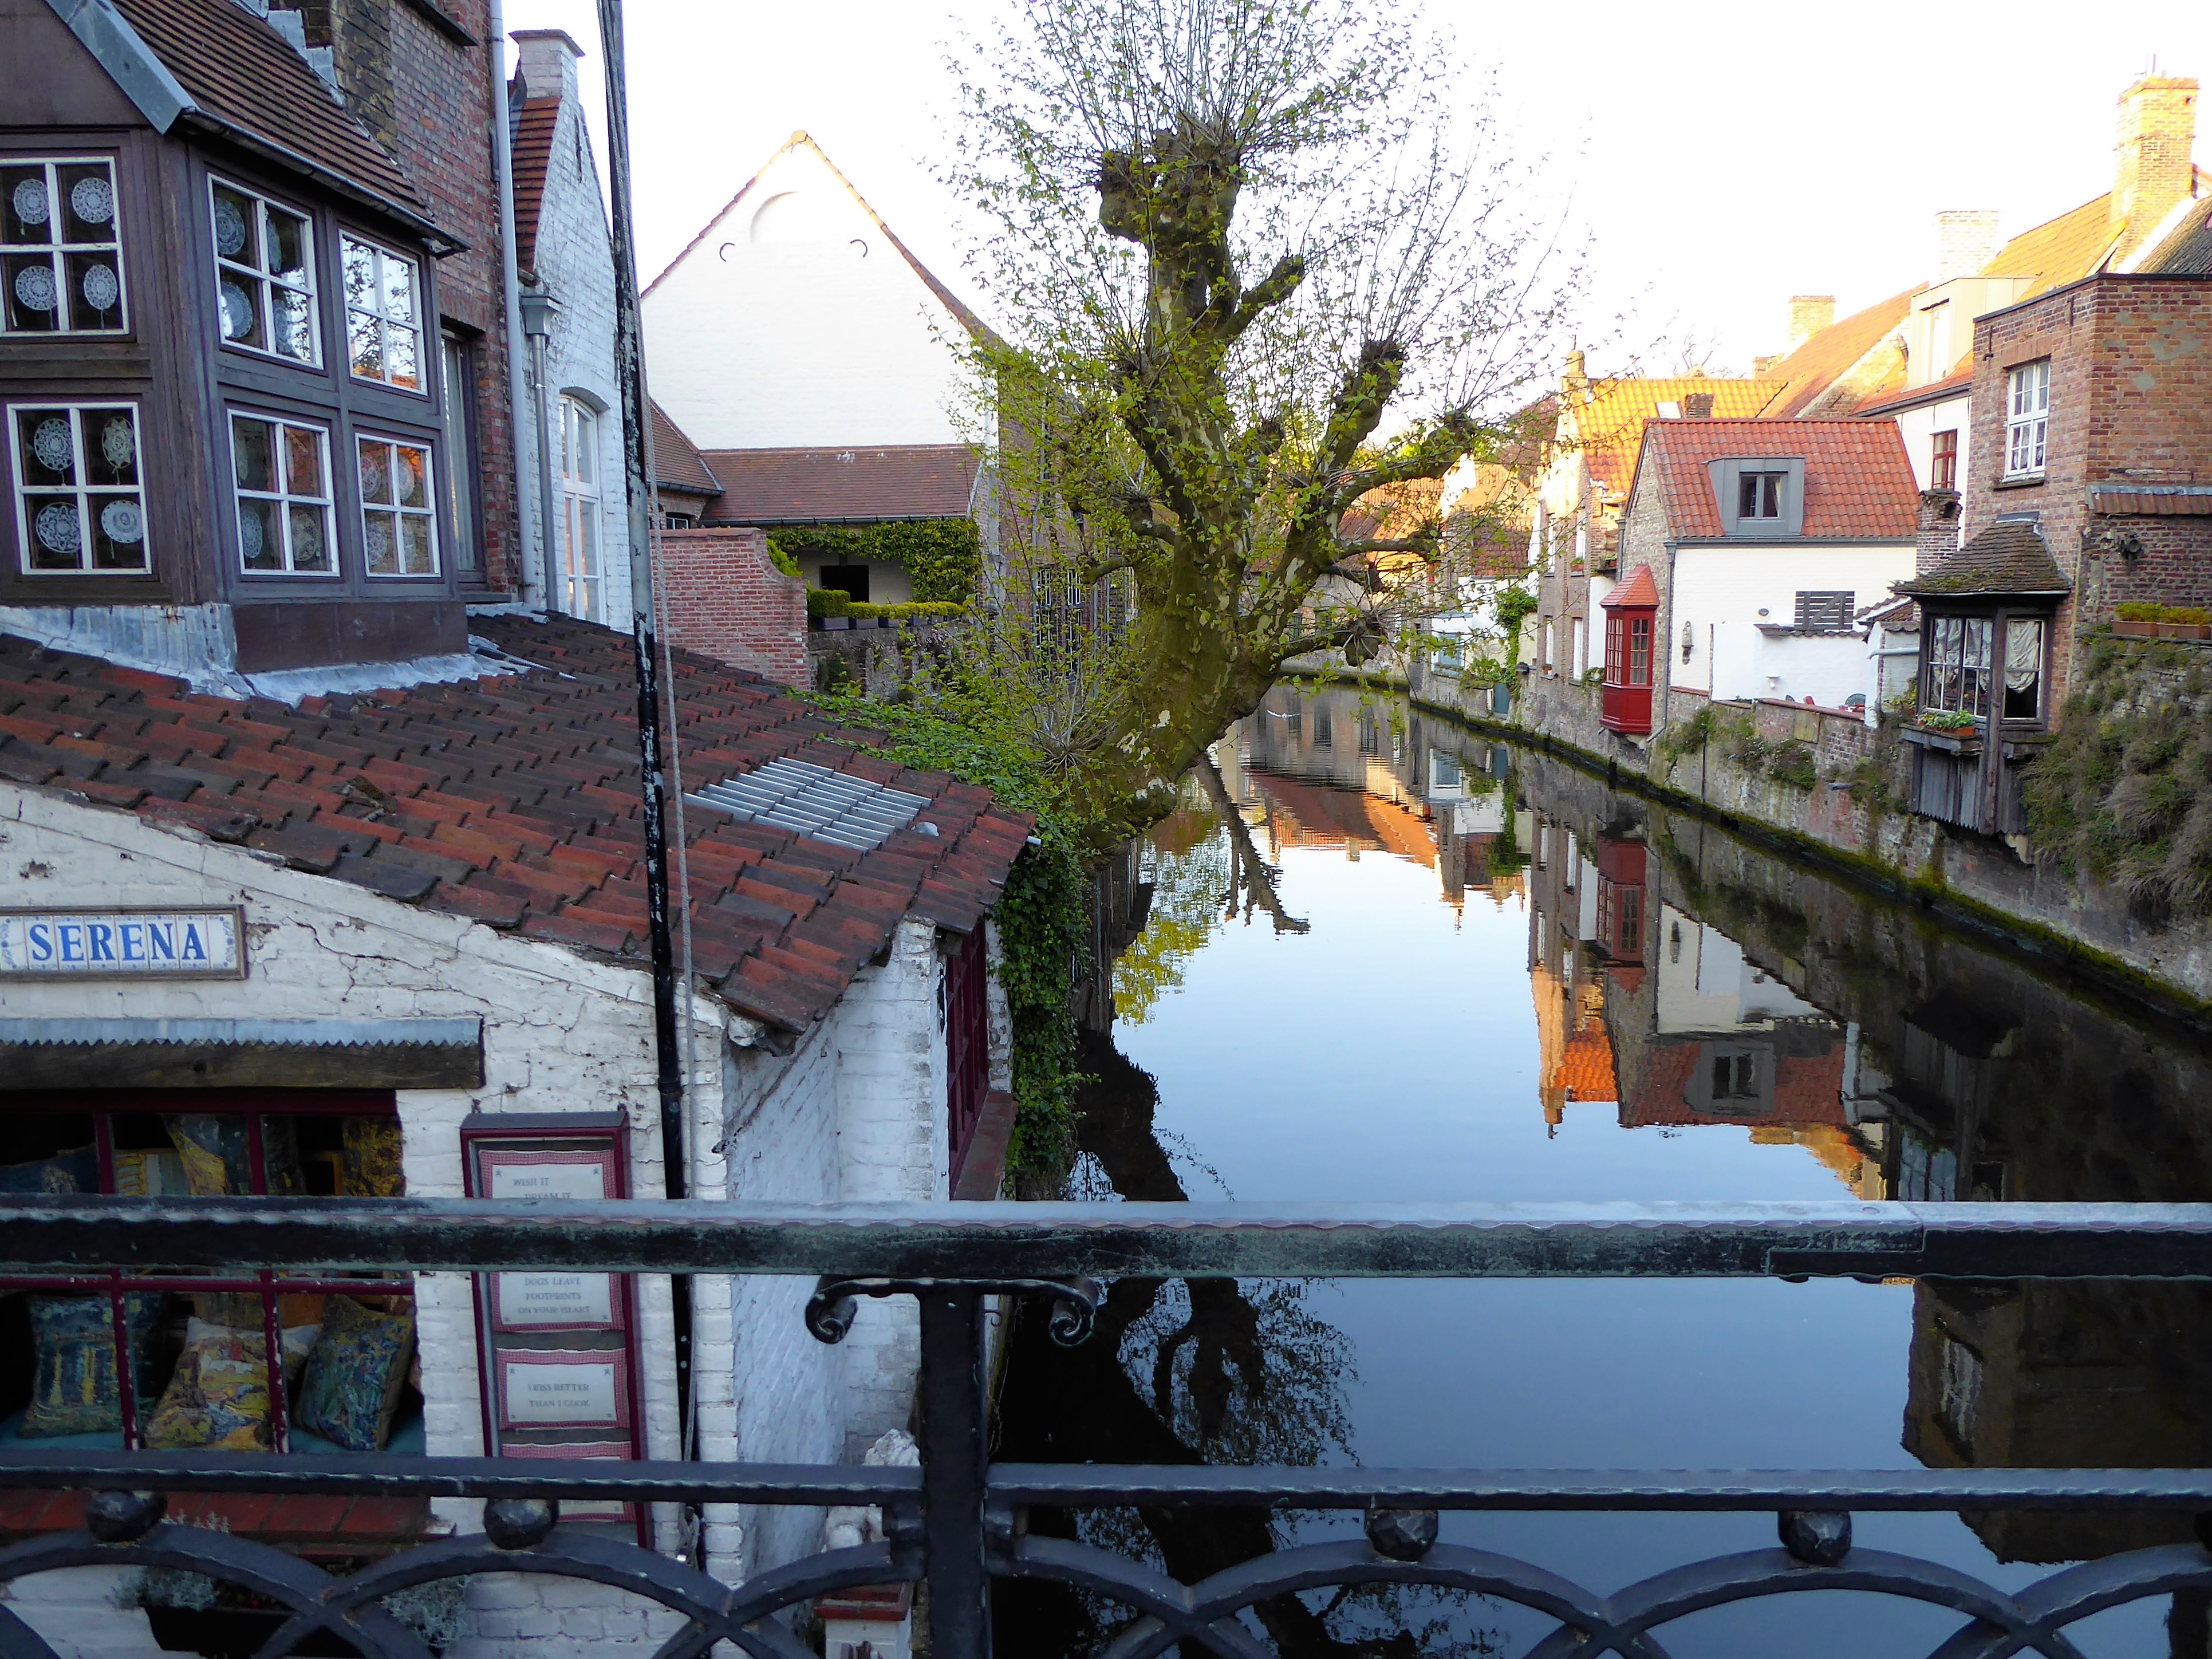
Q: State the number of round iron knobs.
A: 4